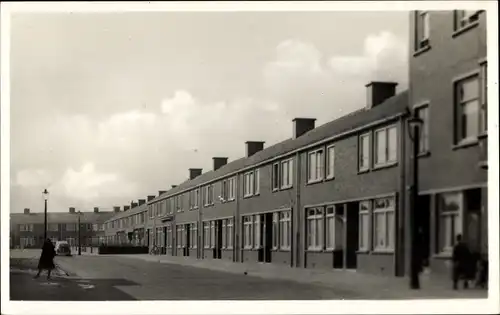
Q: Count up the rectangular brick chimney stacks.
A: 15